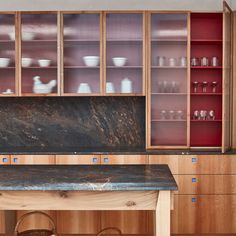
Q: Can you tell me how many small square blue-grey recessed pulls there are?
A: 7